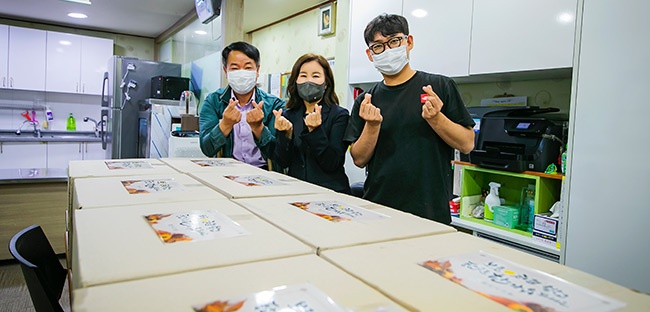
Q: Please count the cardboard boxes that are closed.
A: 8